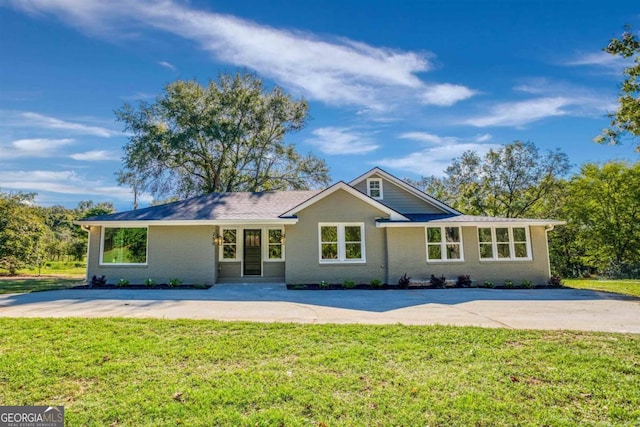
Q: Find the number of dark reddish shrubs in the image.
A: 5